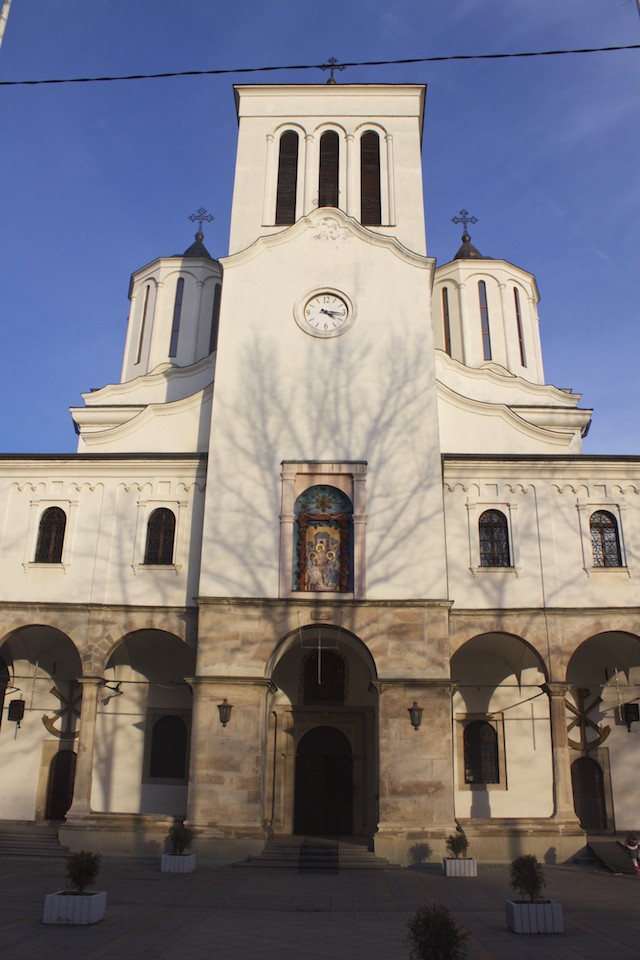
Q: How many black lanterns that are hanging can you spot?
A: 2